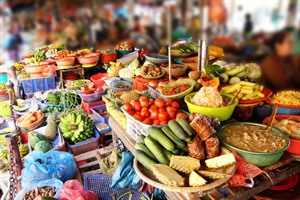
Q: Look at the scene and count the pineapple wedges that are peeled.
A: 5